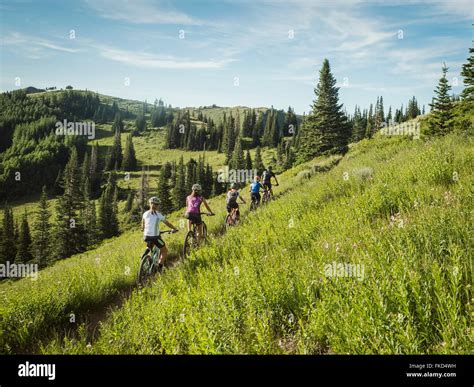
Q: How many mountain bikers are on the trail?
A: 5